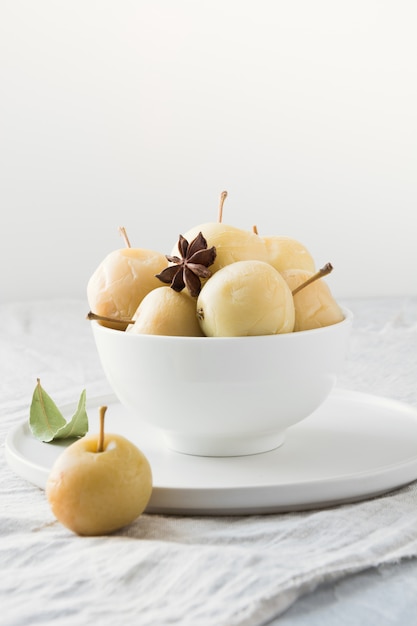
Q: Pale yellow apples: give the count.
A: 7